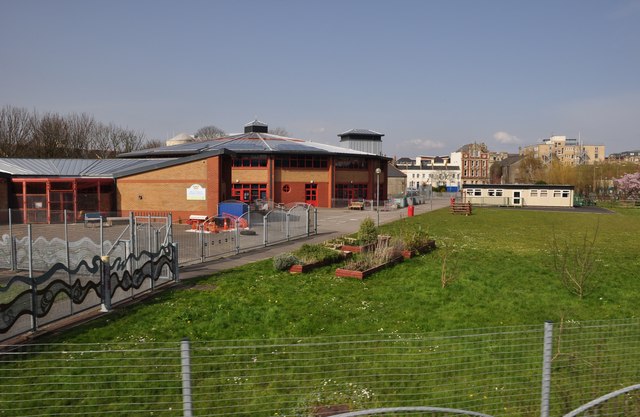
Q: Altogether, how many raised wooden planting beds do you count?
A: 4